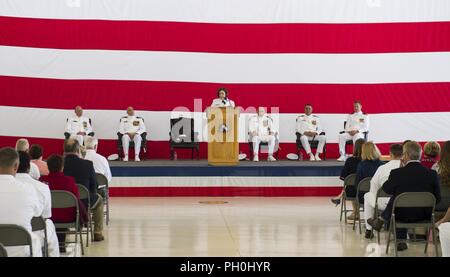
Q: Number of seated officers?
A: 5